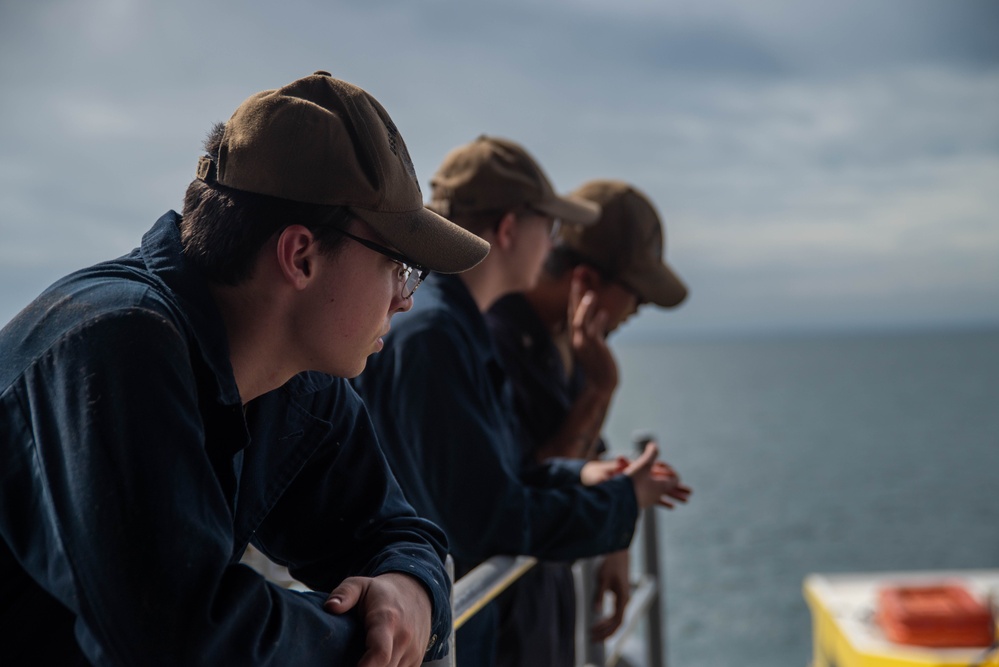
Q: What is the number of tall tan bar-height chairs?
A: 0